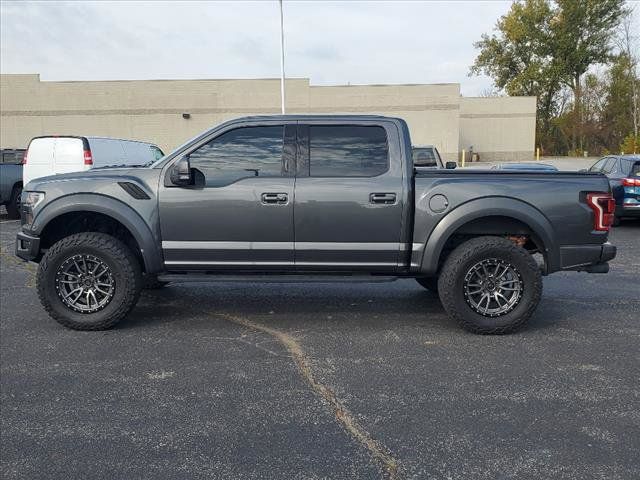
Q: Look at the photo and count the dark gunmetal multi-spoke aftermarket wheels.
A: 2